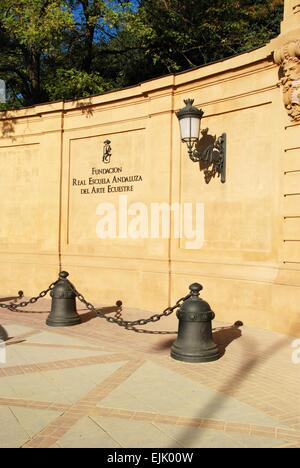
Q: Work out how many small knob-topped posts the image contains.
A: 2